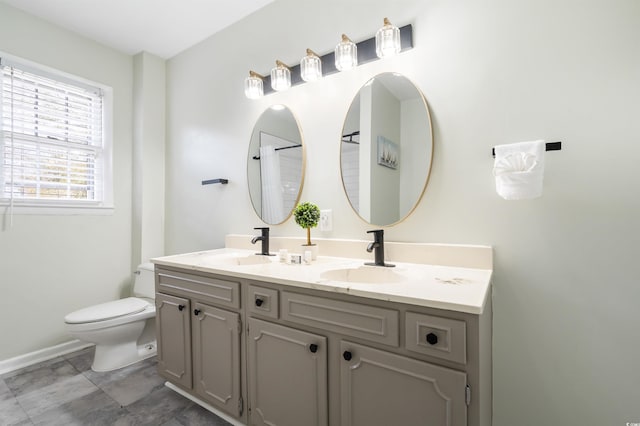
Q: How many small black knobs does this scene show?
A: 6